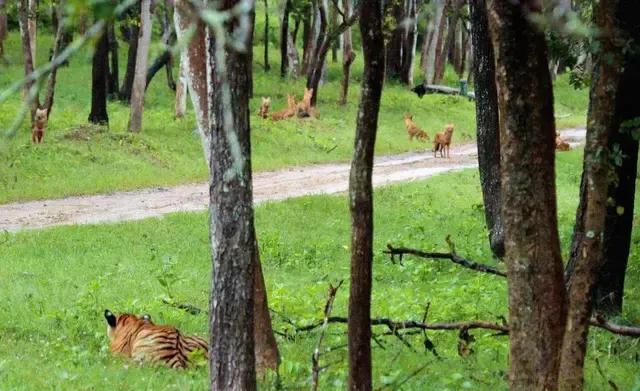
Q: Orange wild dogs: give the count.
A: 7